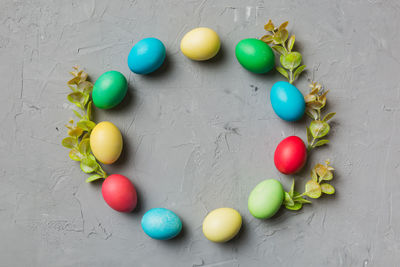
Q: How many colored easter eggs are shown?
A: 11